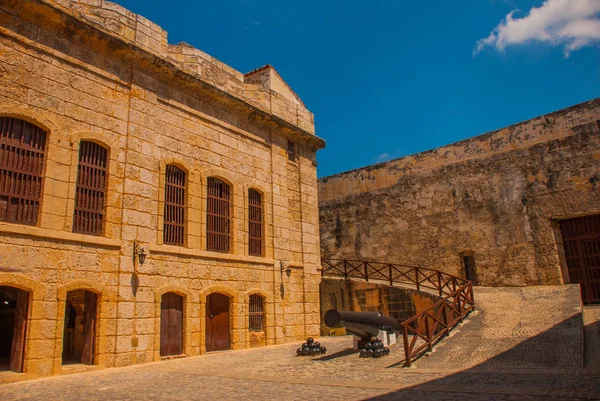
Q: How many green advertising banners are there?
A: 0